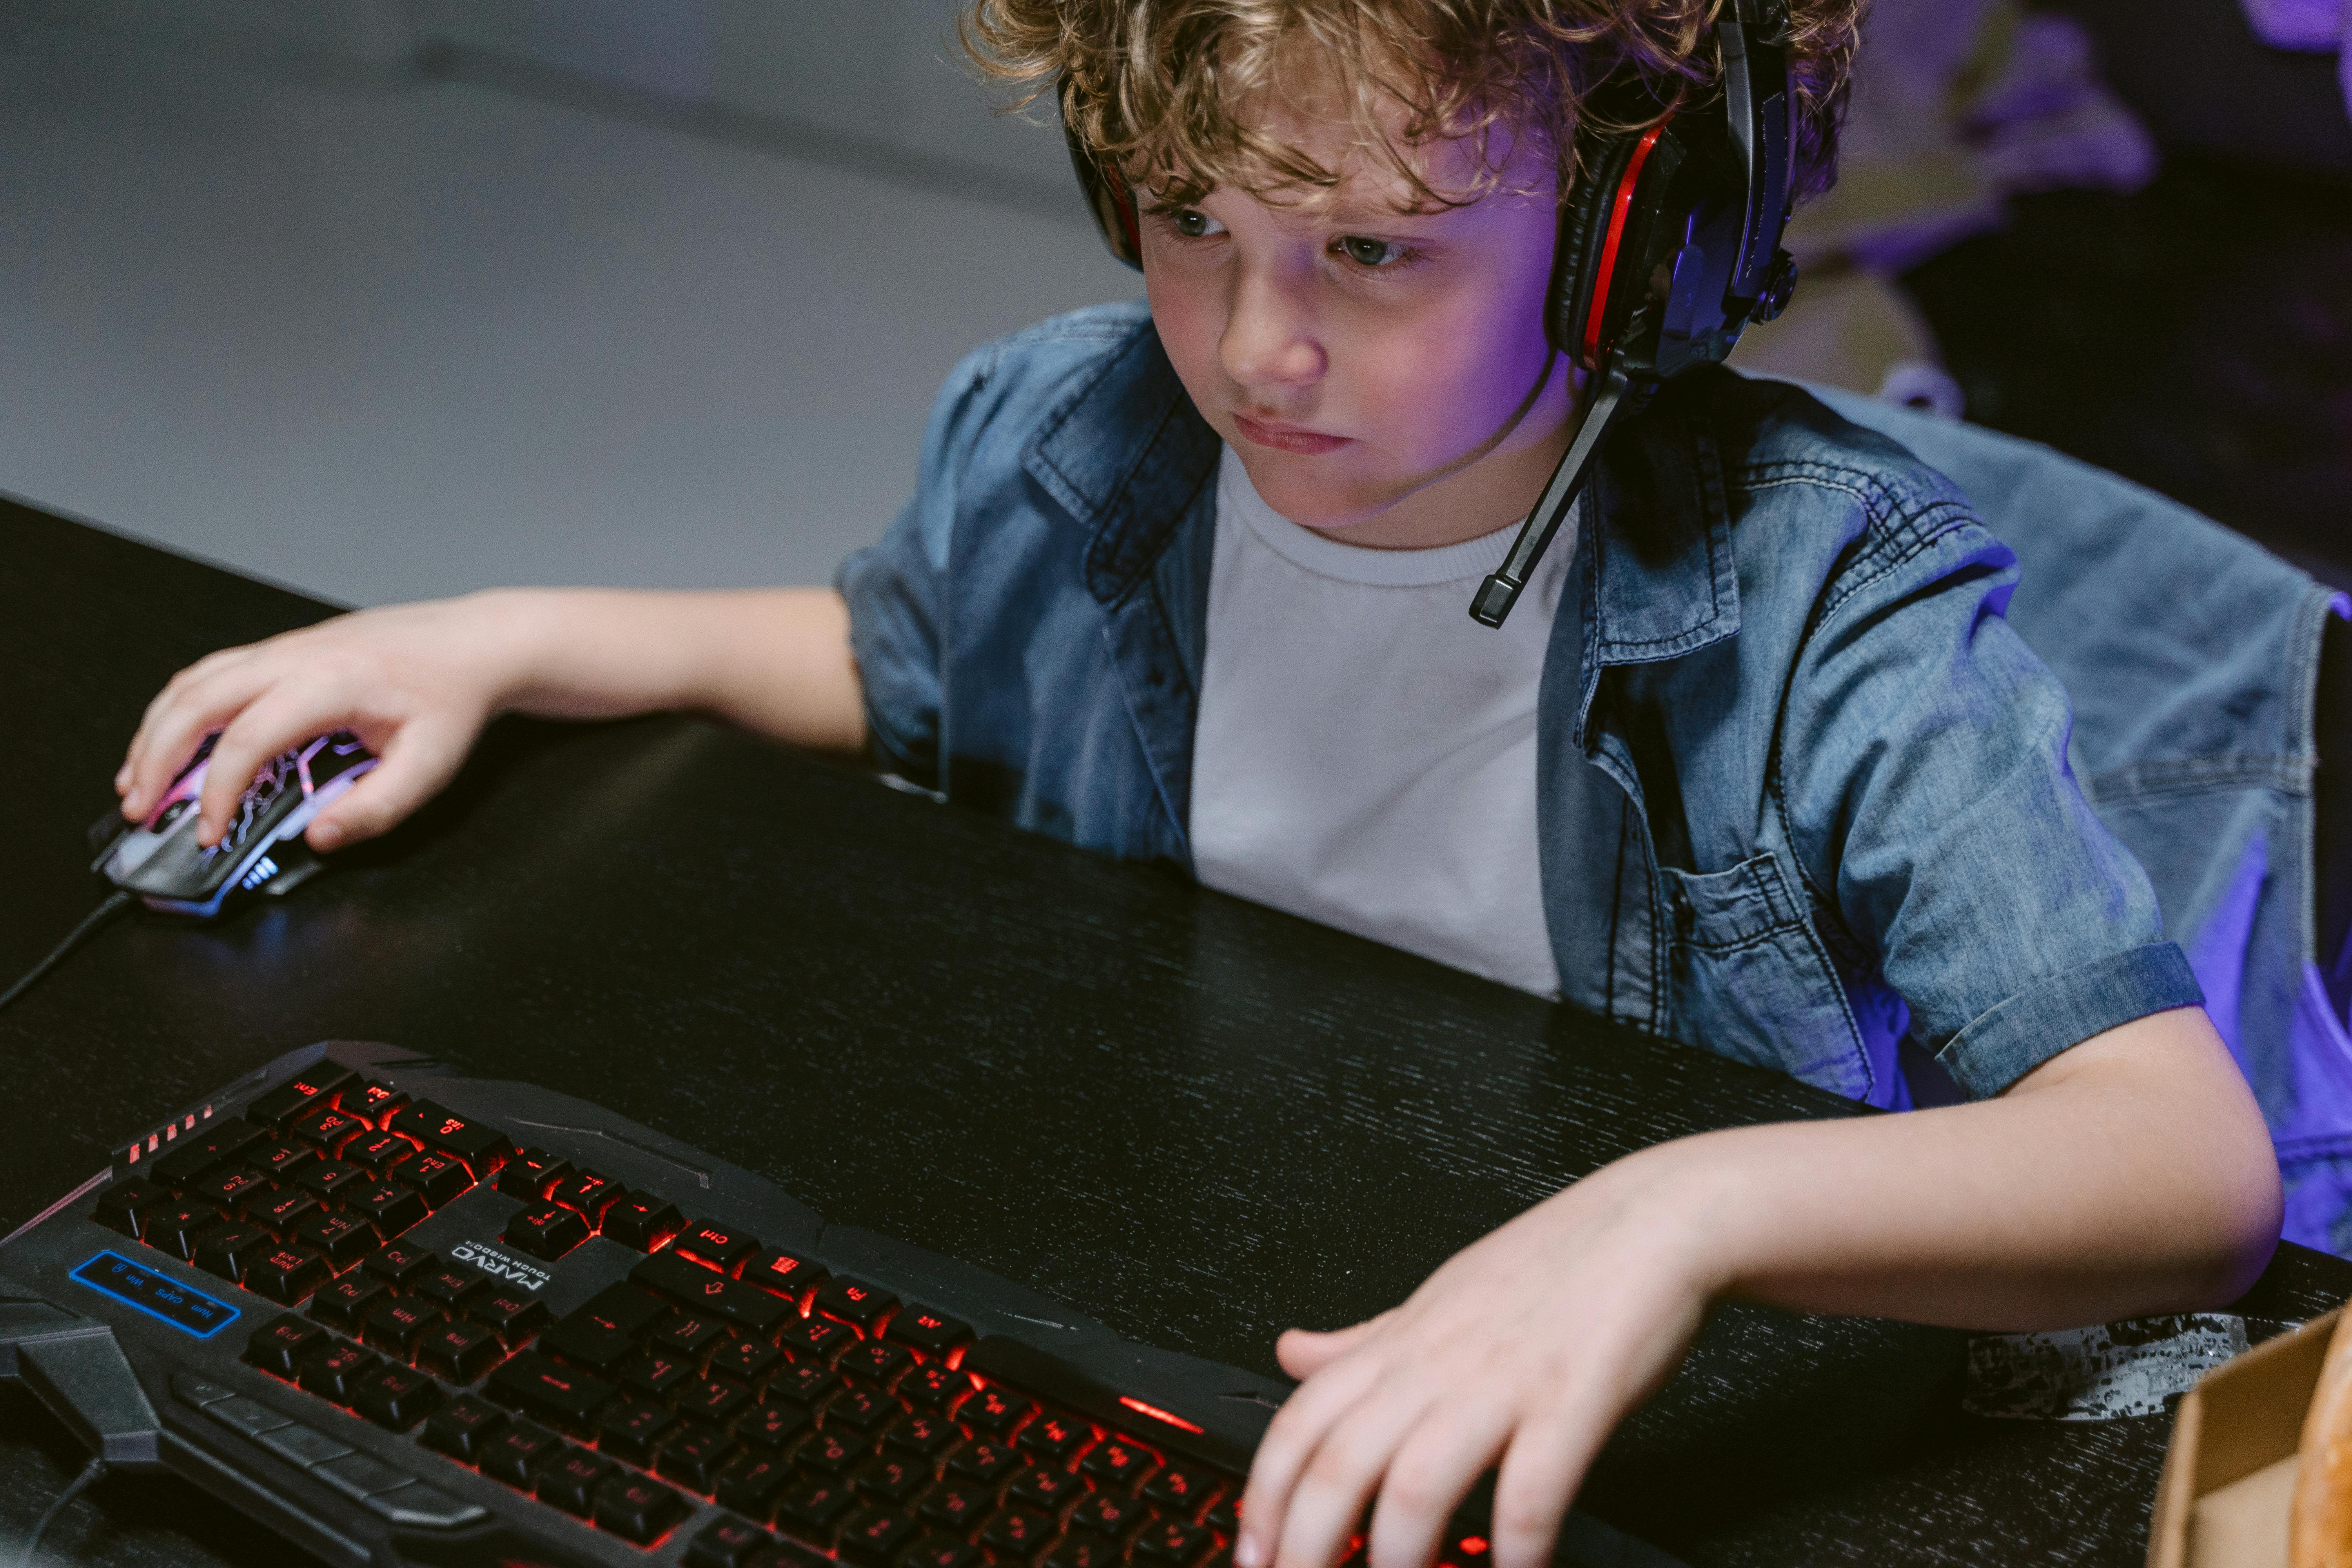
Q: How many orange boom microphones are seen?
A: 0